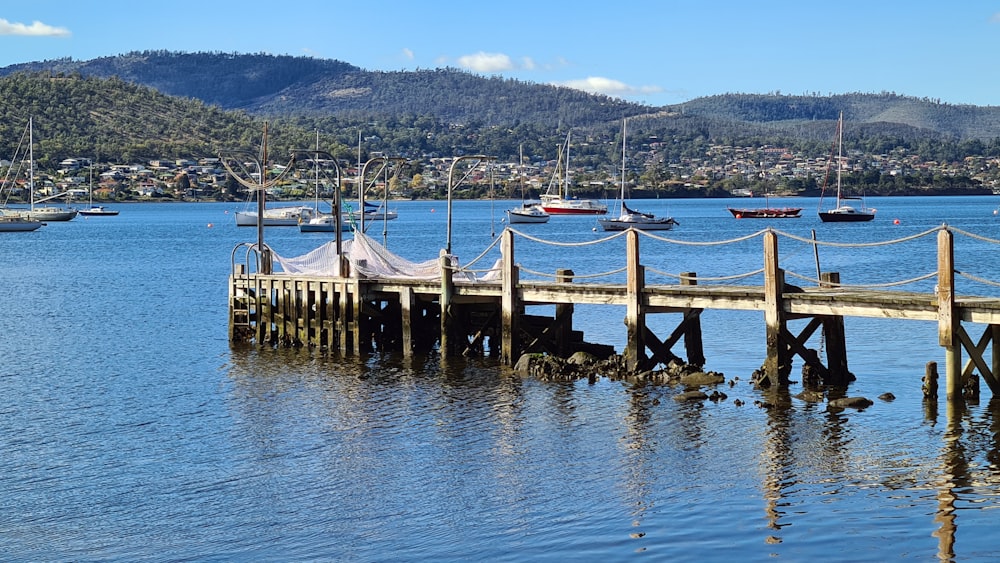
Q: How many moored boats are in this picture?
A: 11